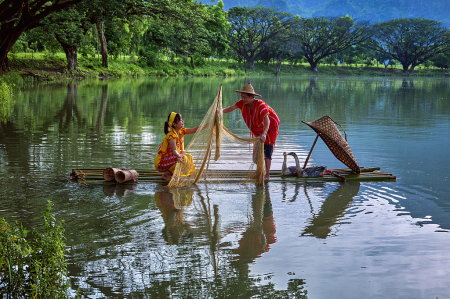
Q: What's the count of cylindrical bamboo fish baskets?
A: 2